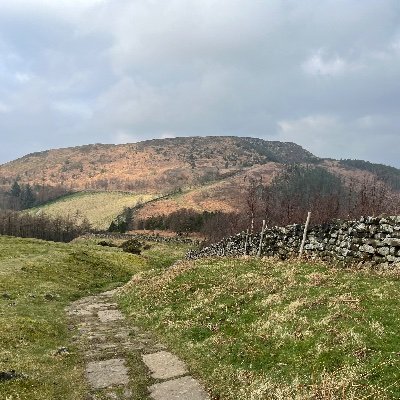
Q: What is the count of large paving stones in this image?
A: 3